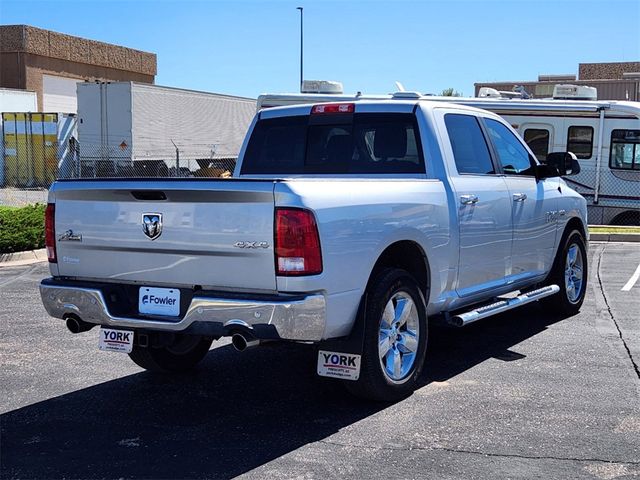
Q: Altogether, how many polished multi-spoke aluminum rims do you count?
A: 2